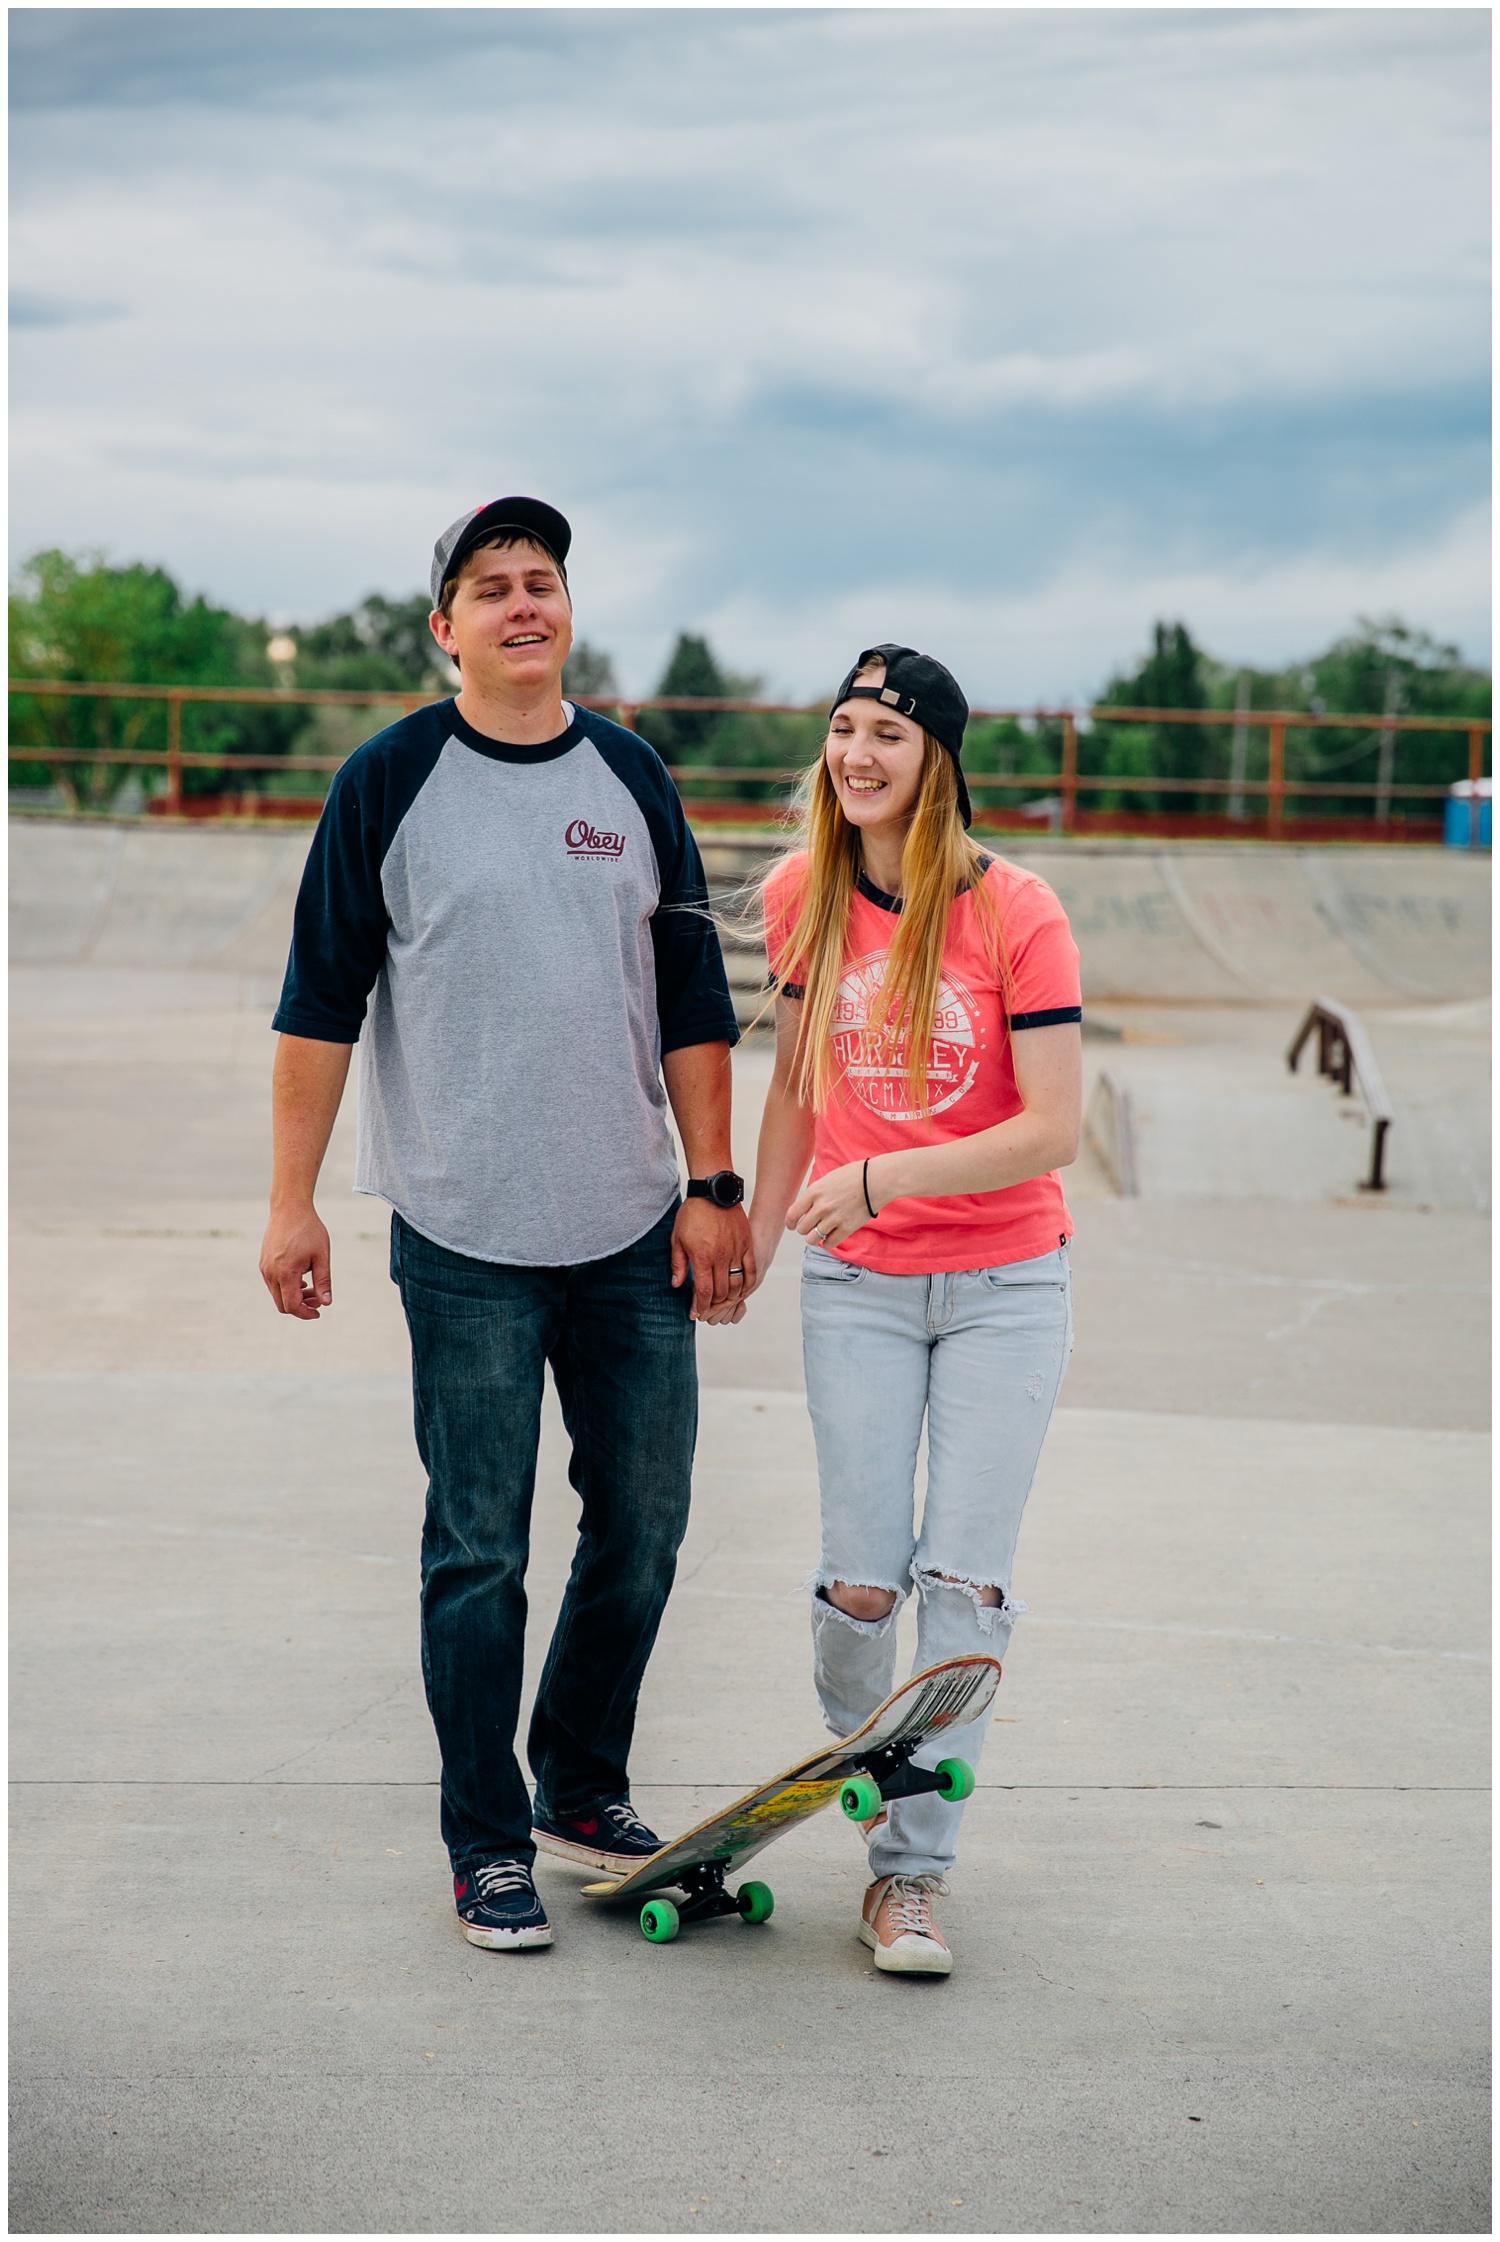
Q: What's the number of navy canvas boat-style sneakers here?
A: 2